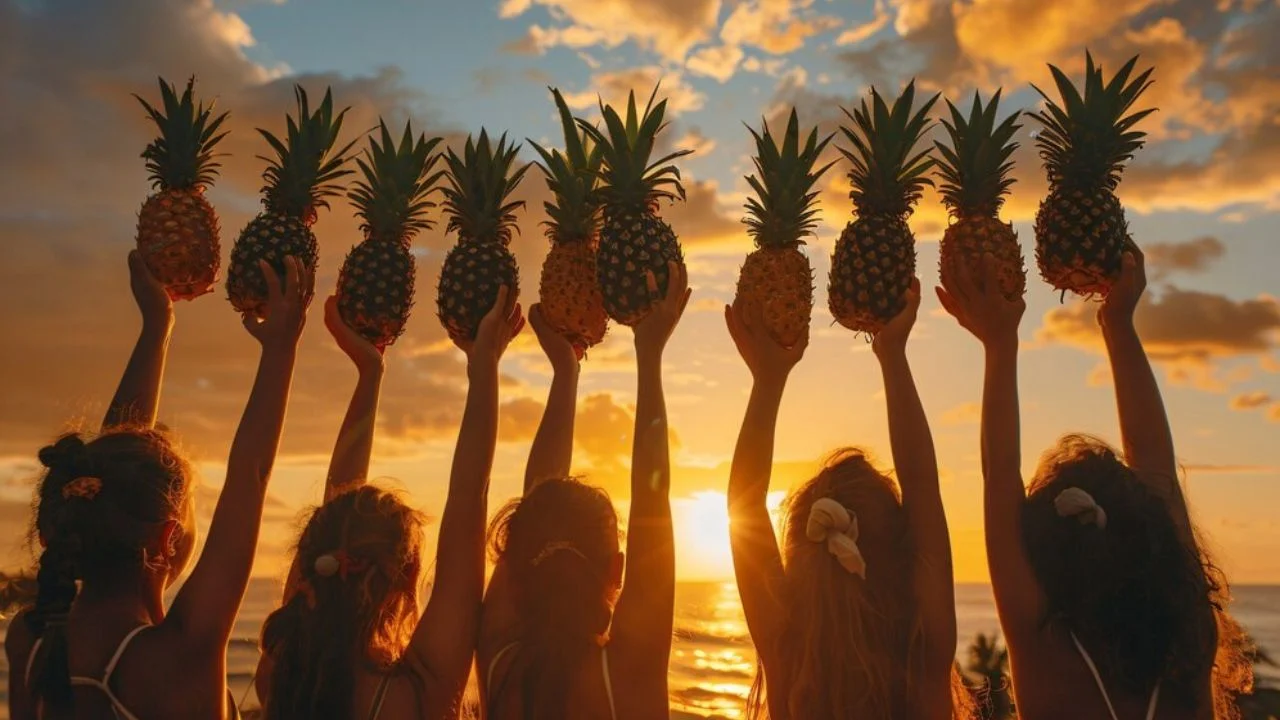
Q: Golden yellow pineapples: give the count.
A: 4